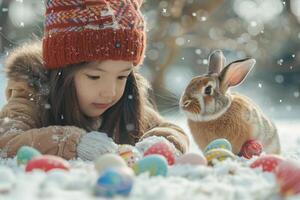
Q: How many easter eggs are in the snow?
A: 13